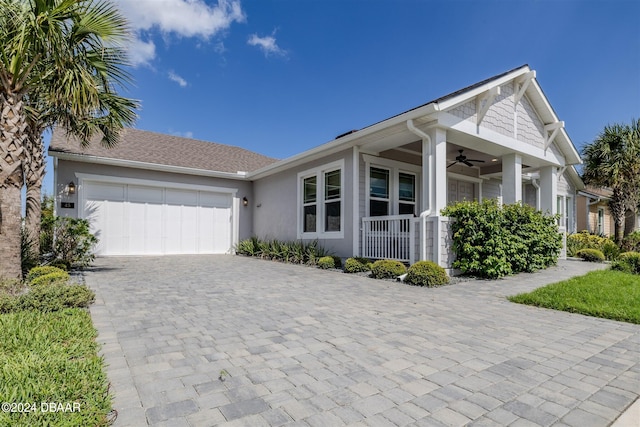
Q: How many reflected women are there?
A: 0